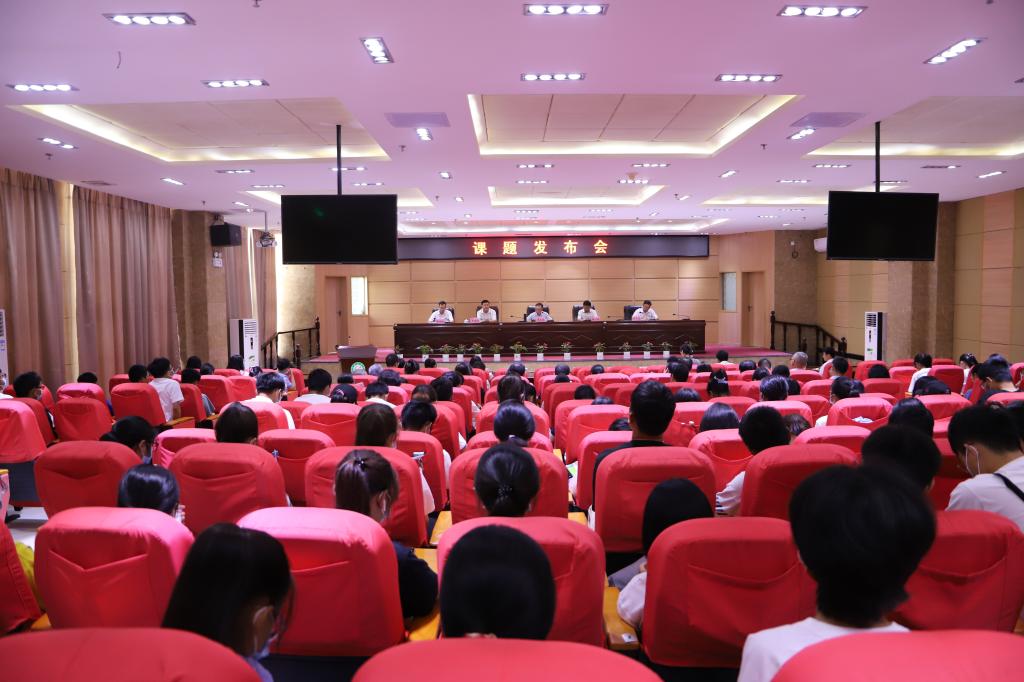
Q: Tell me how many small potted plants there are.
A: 14